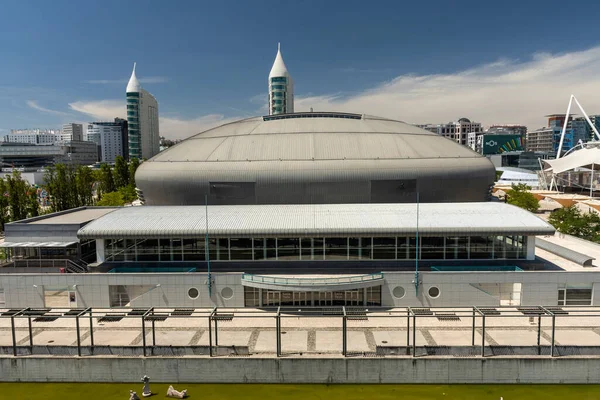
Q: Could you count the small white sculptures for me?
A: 3